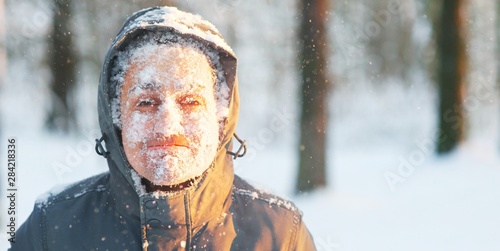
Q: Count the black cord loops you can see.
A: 2